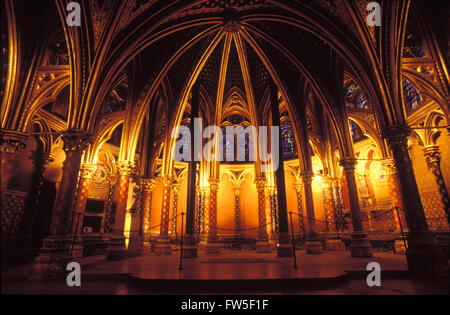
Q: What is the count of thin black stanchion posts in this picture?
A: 4